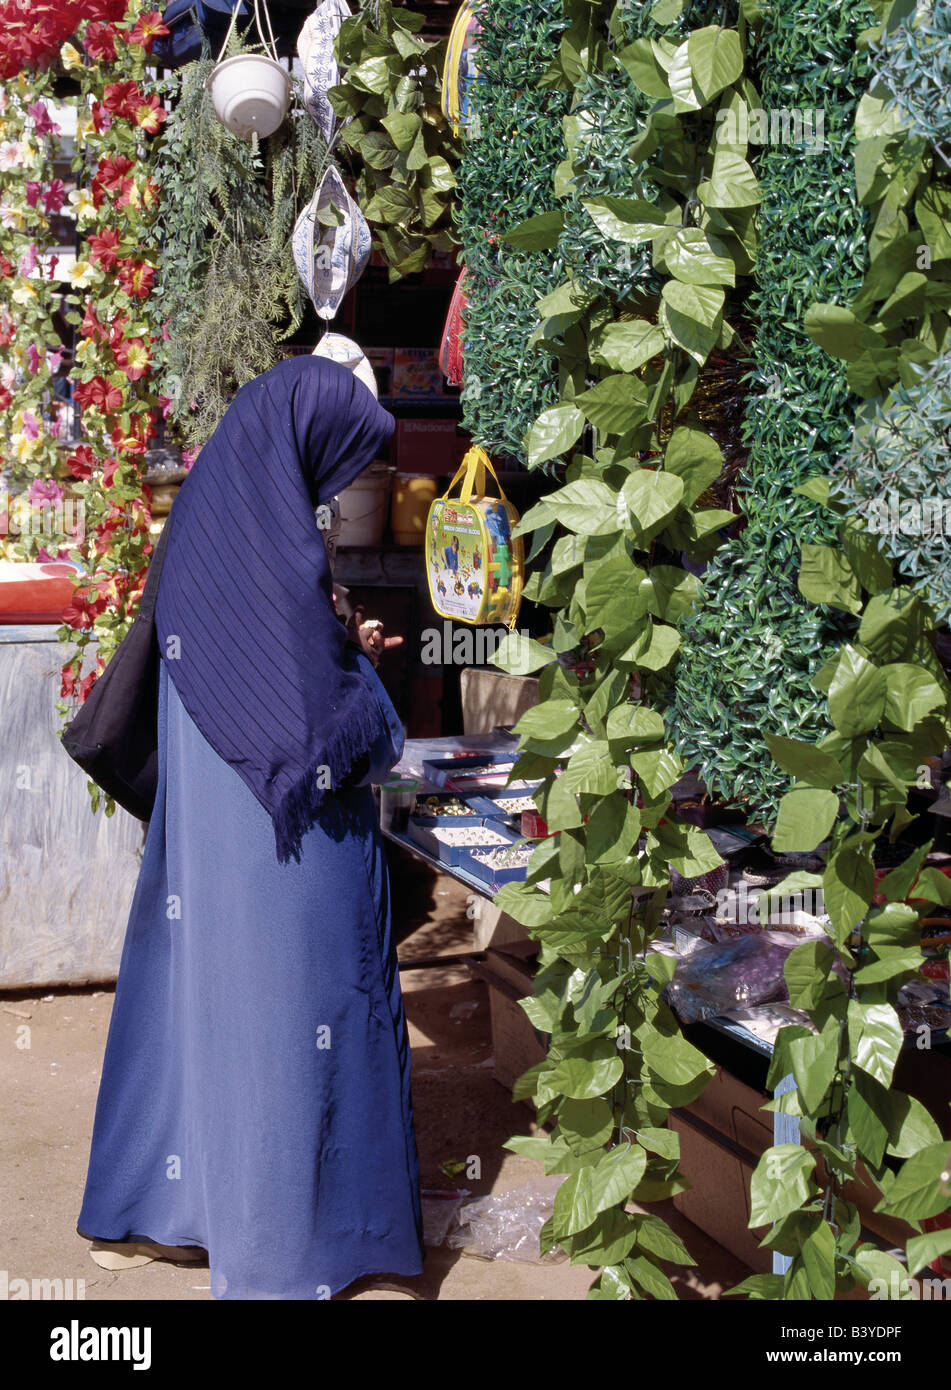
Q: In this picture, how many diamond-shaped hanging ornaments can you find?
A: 3